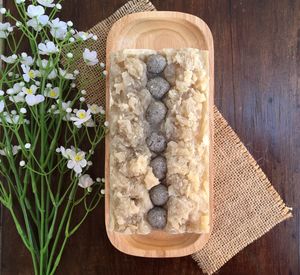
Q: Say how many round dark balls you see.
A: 7